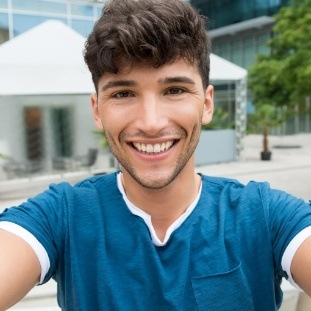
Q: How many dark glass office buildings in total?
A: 1